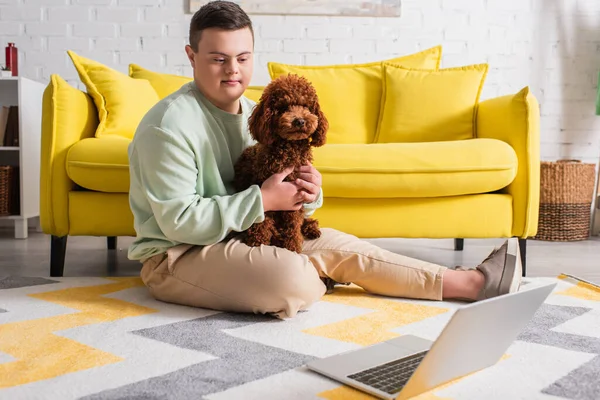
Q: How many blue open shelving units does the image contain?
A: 0